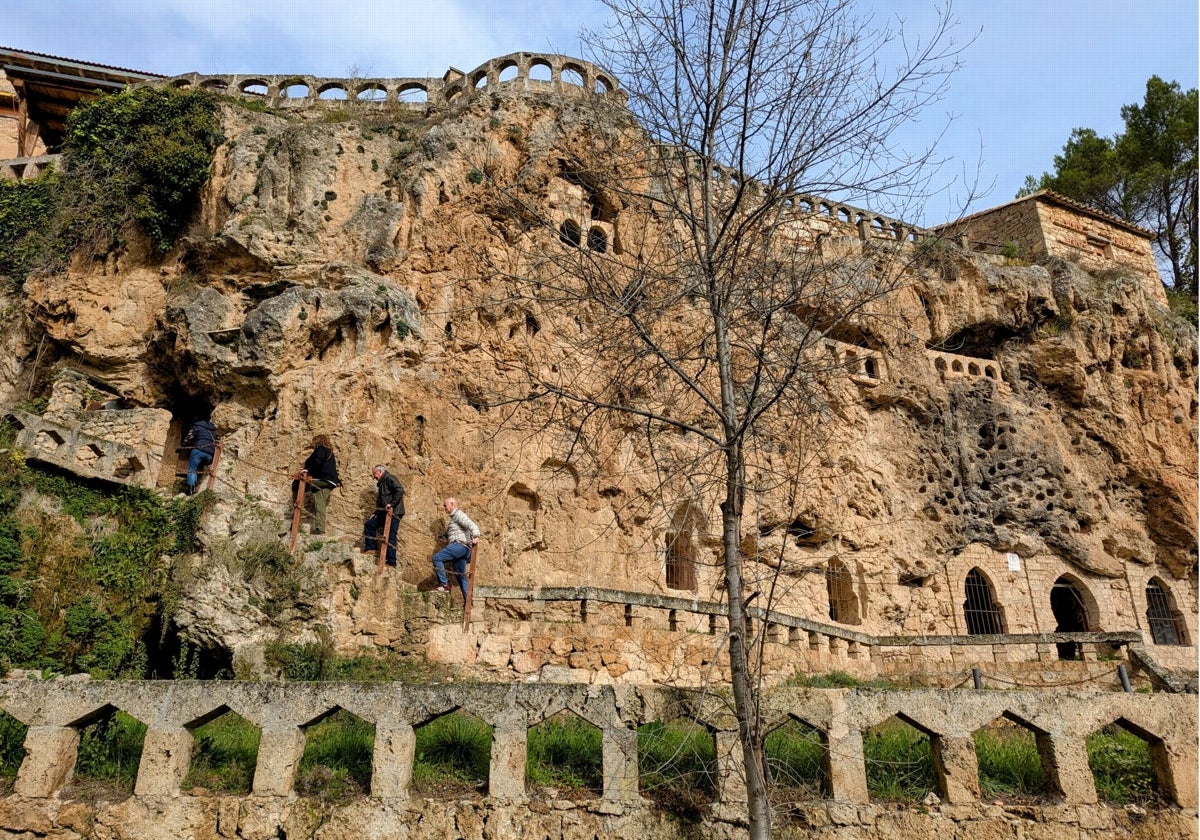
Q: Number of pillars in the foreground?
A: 11